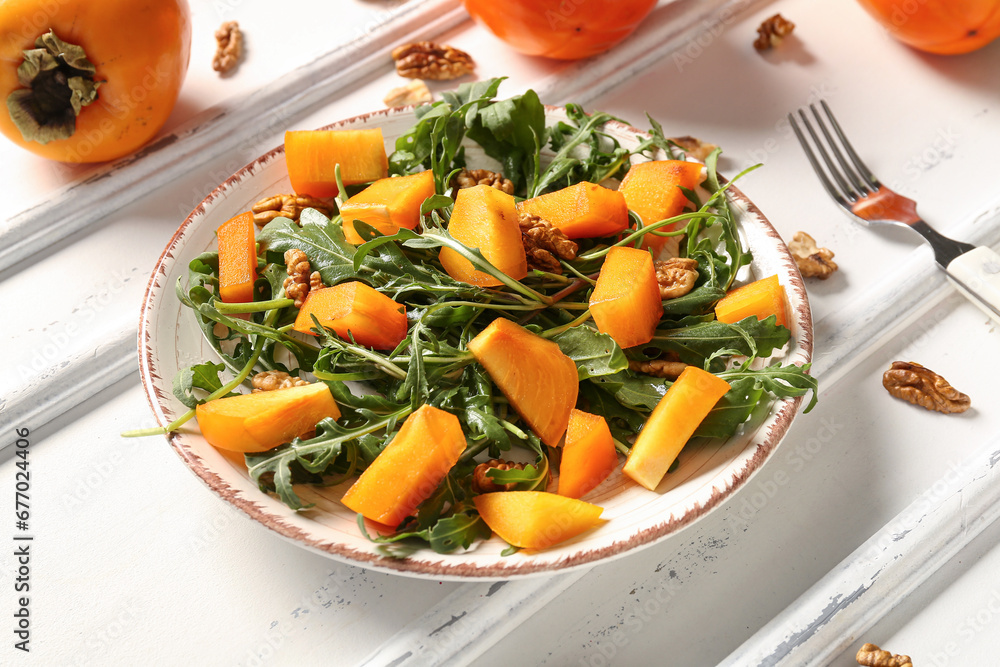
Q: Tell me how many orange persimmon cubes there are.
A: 15